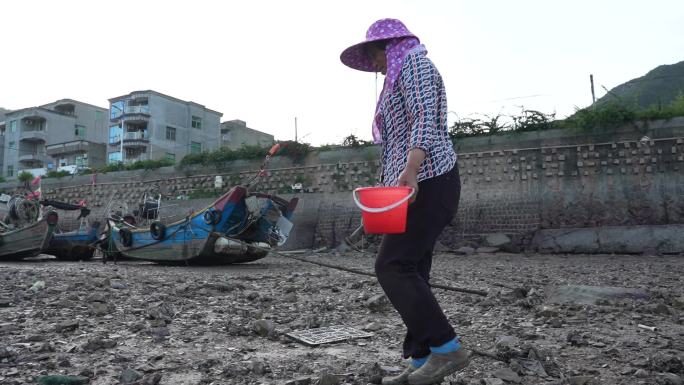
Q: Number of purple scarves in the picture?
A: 1